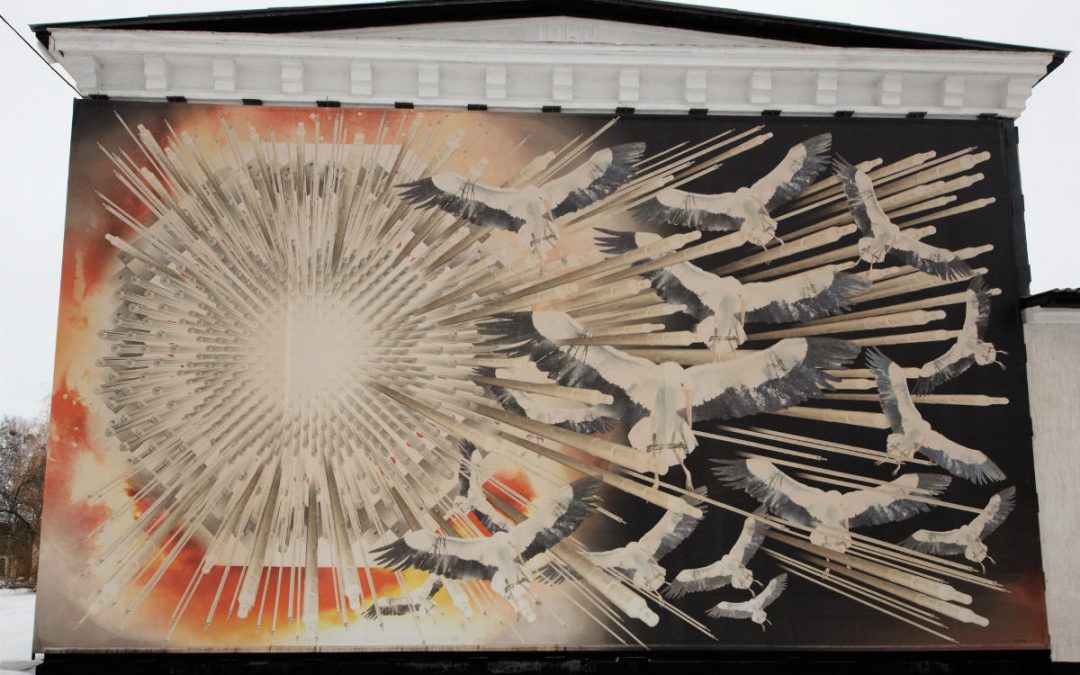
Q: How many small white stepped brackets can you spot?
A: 15